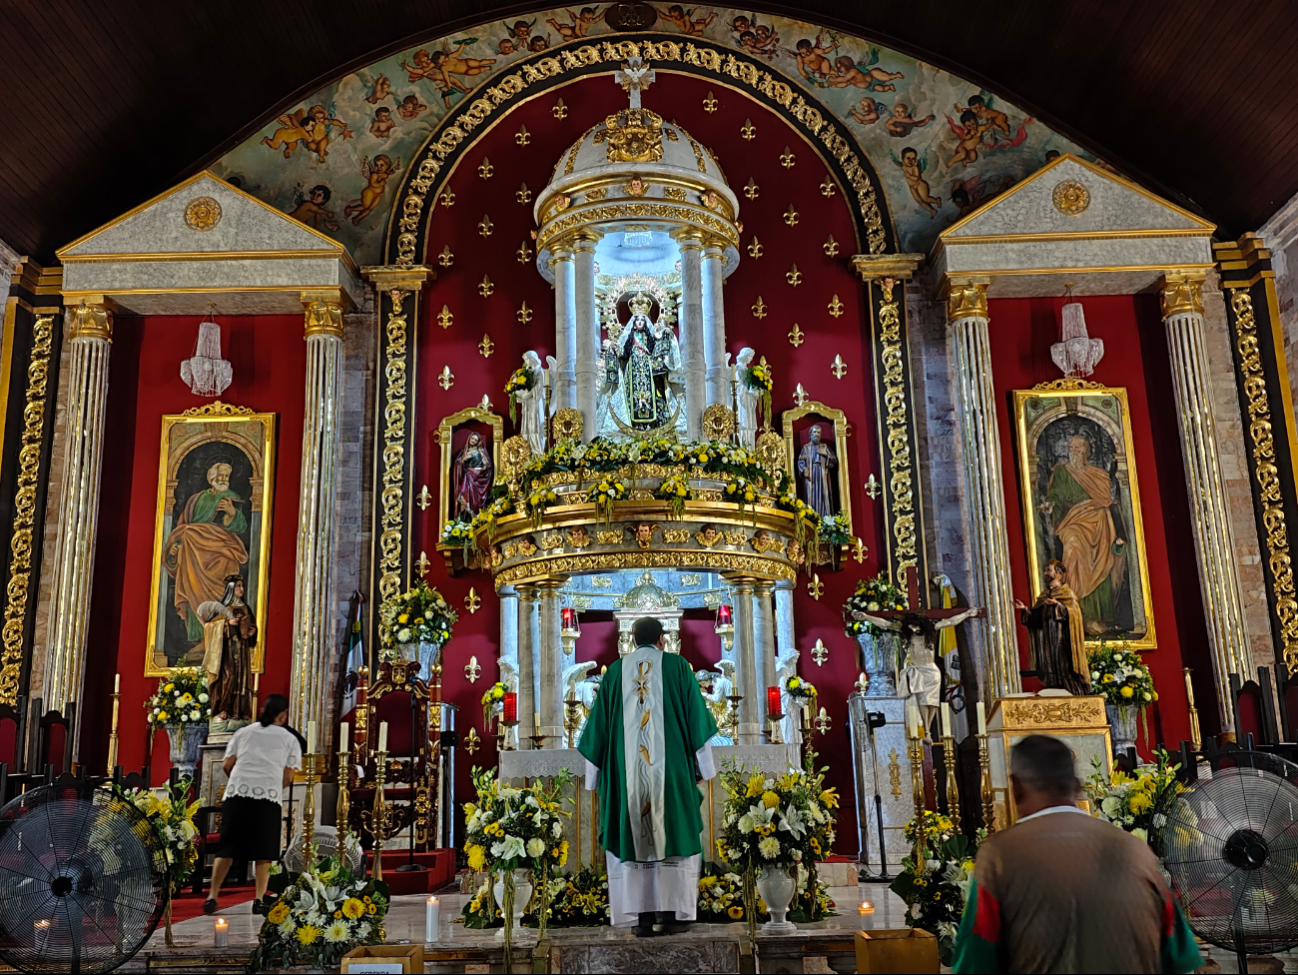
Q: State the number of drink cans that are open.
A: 0